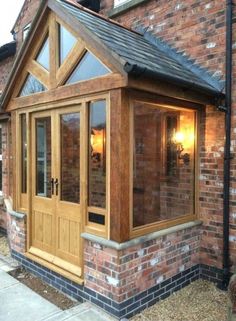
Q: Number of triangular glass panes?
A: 4